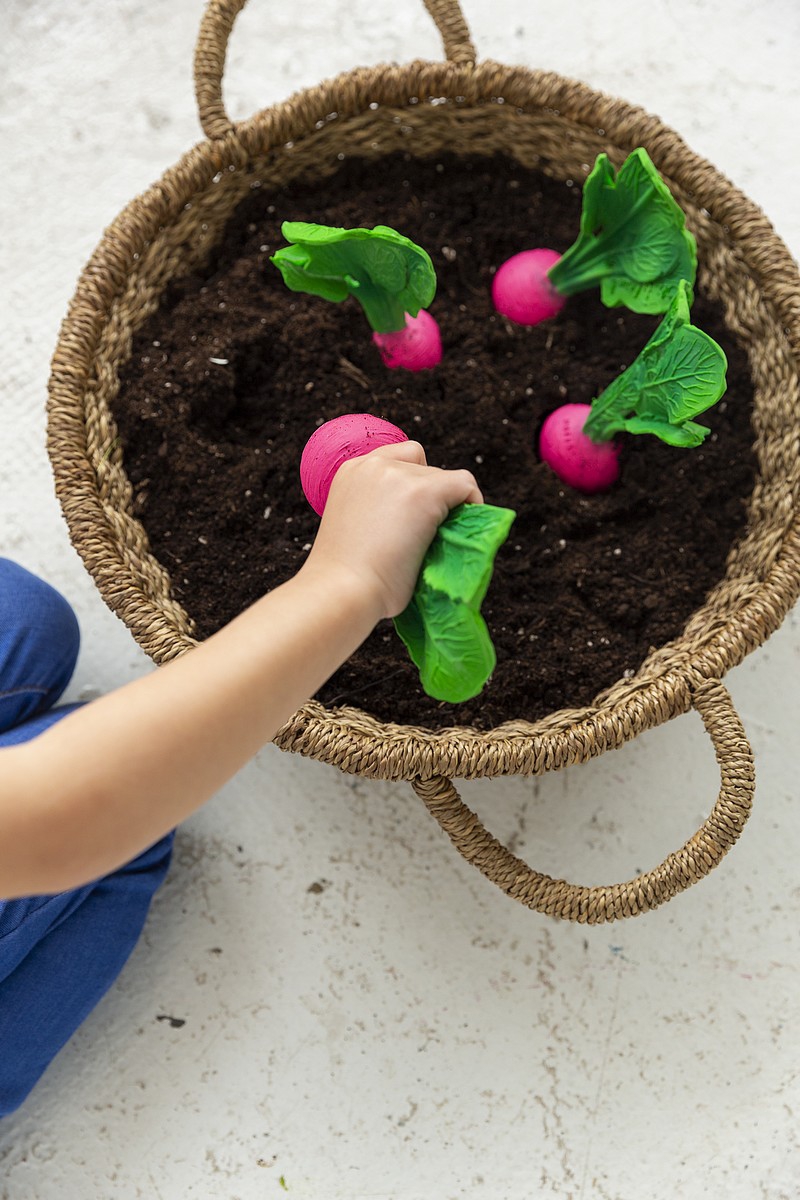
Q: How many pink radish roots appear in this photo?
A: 4